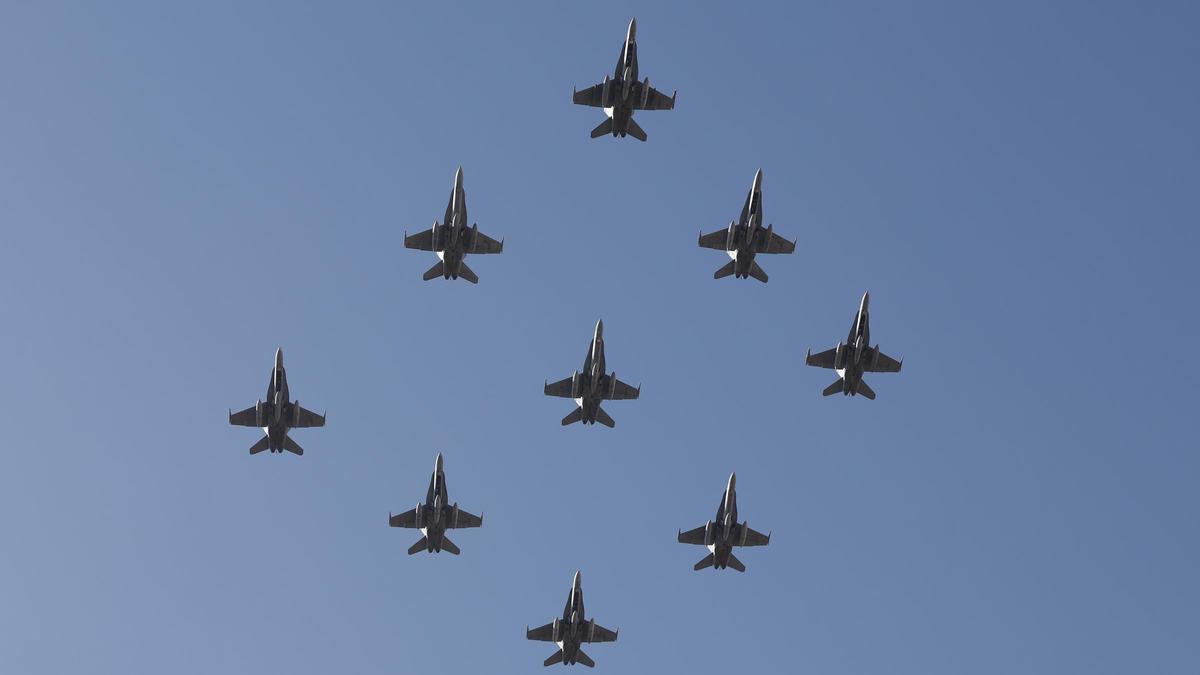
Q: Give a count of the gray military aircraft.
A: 9